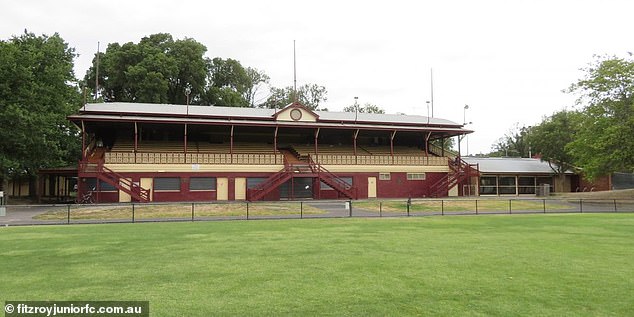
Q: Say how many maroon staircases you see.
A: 4